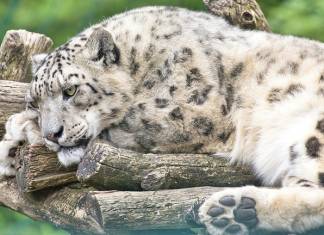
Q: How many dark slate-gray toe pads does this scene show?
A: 4